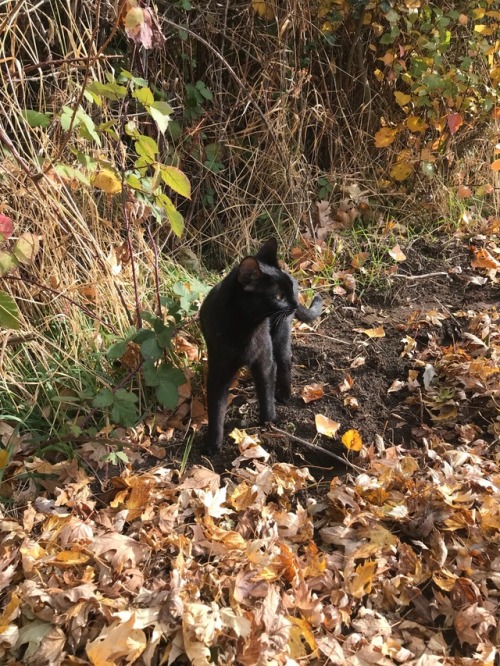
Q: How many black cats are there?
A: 1